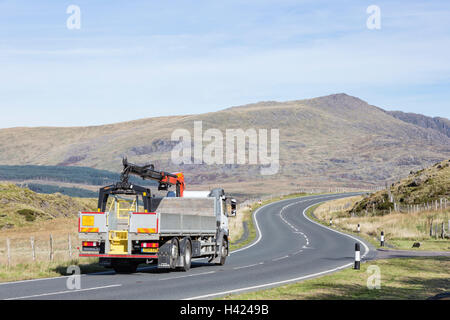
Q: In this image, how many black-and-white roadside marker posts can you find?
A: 4